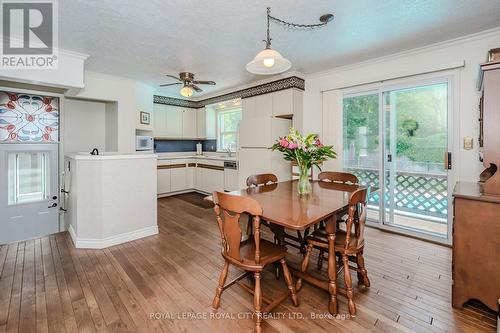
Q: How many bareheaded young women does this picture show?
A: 0